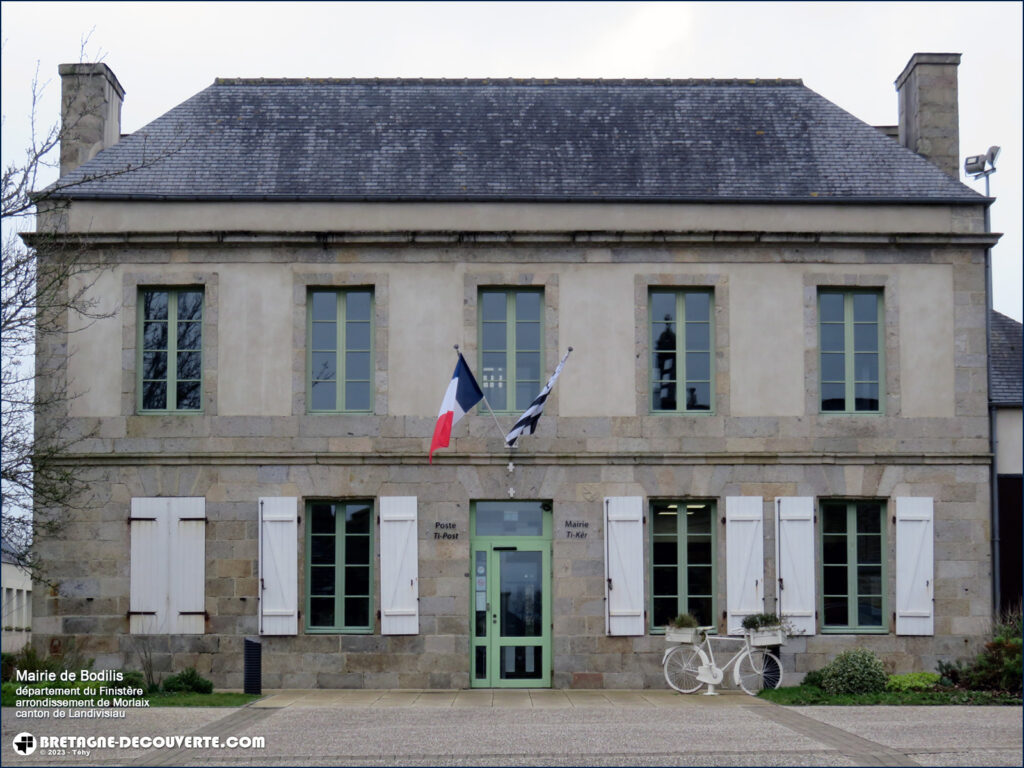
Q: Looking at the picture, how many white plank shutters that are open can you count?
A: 6